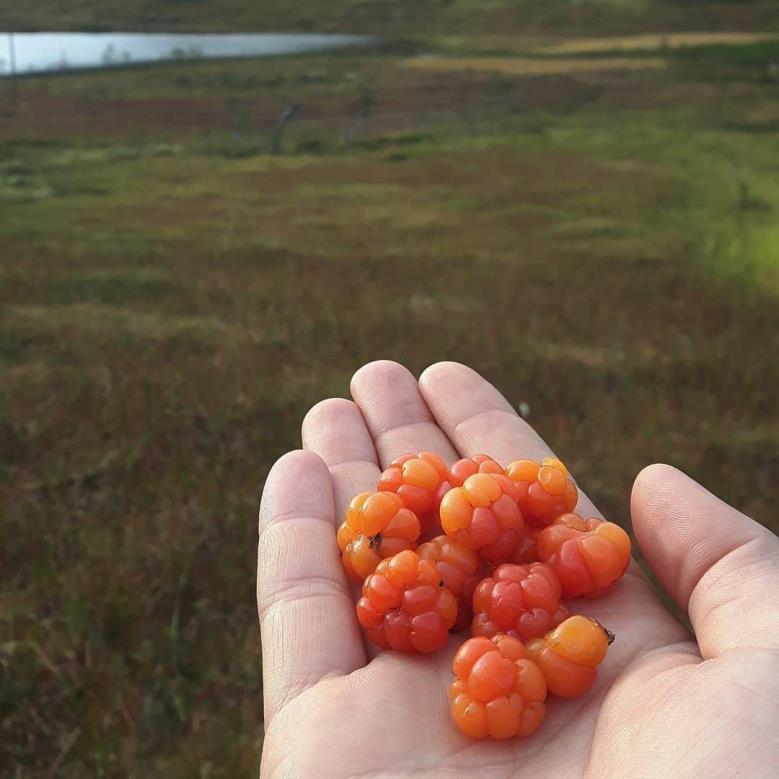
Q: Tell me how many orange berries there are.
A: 11